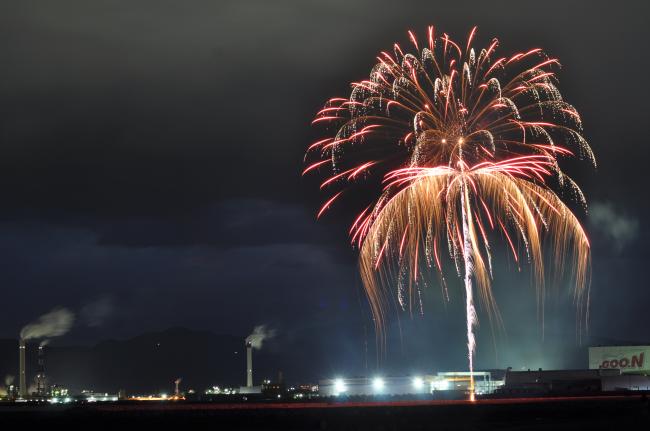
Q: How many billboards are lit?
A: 1